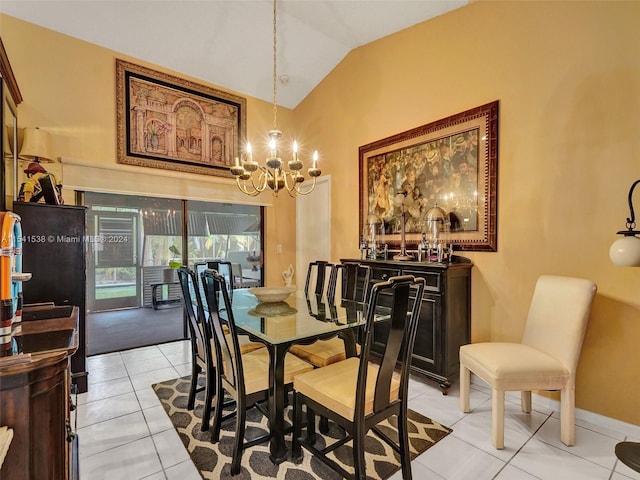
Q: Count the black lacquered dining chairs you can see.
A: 6